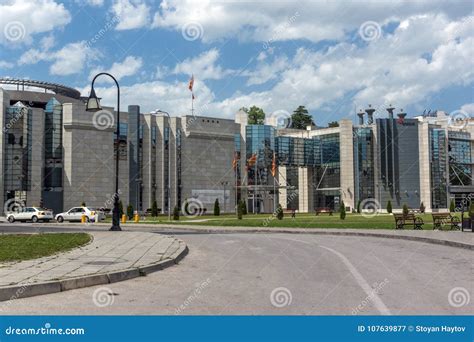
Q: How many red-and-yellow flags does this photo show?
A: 4